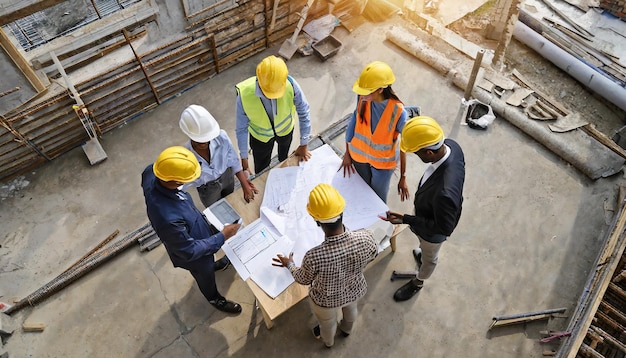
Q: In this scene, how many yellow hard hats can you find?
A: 5